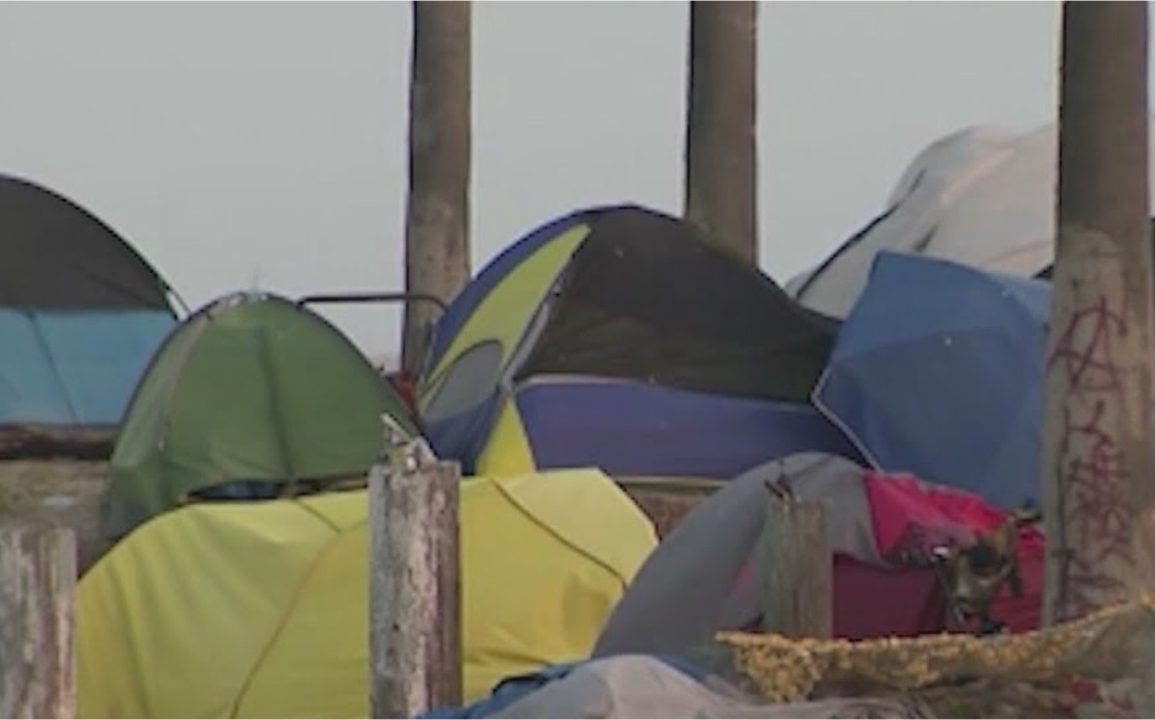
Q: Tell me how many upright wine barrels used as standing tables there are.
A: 0